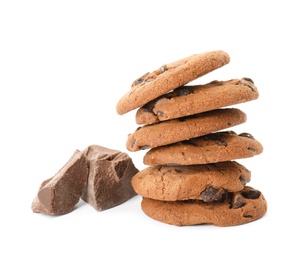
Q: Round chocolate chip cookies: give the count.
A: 6